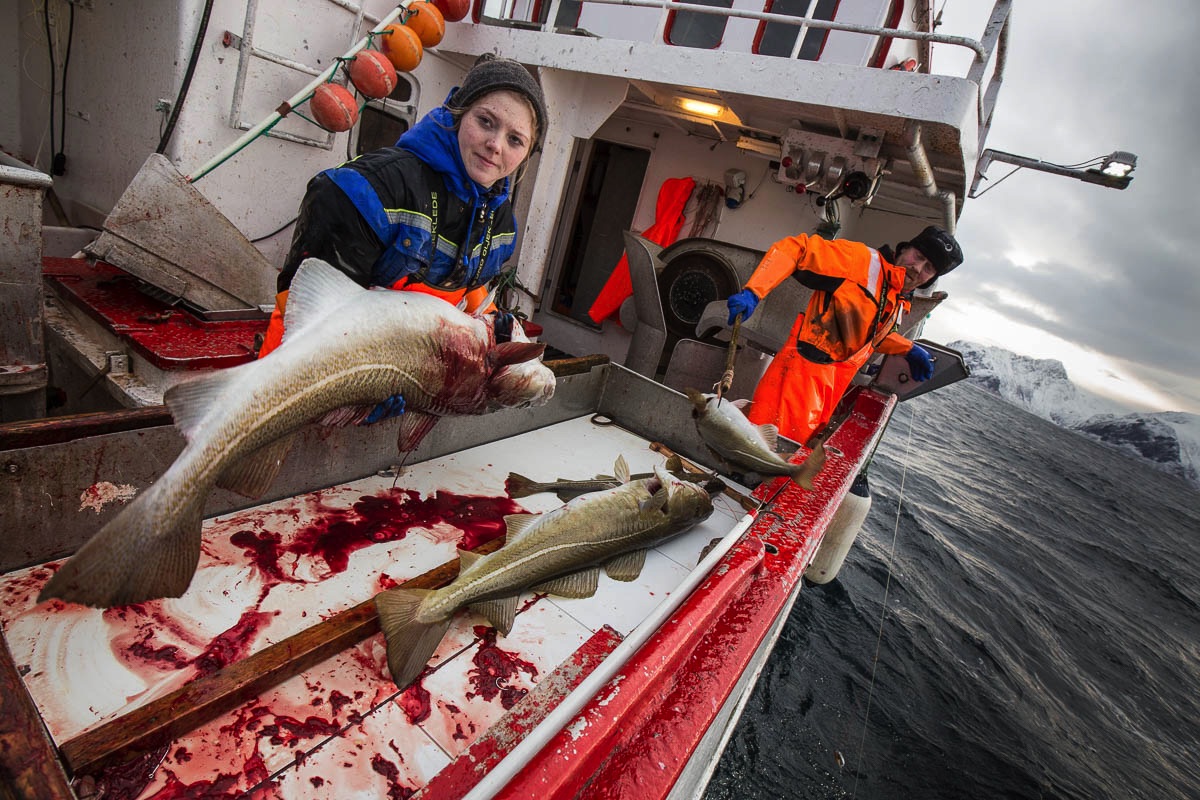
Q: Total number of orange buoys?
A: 2